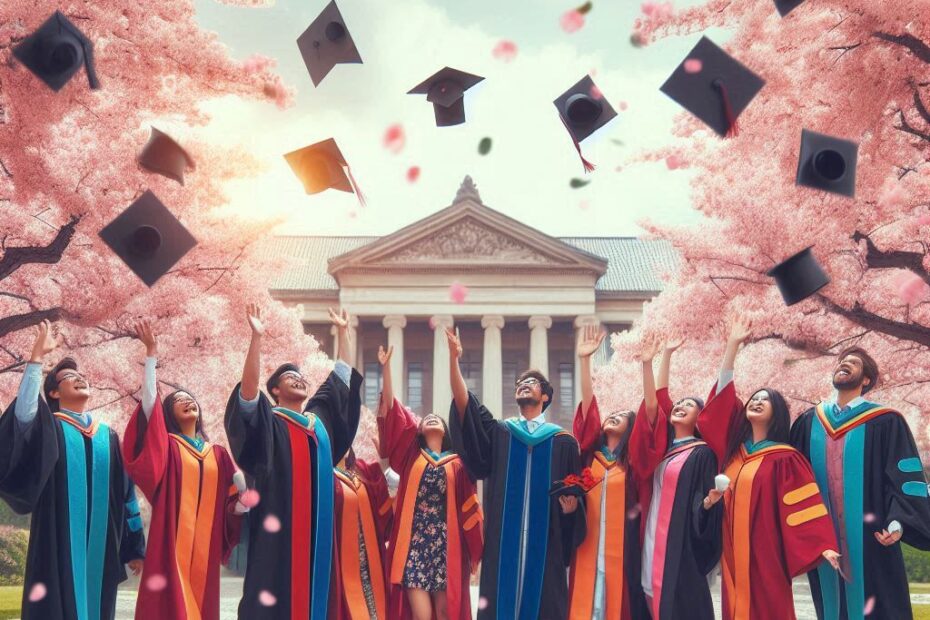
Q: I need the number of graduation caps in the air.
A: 11